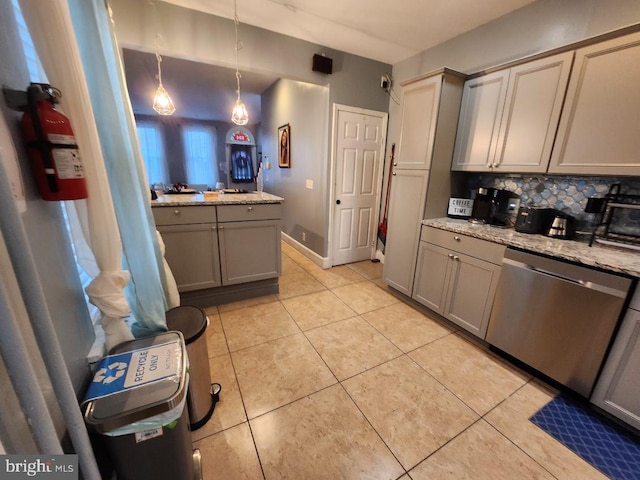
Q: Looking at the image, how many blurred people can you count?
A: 0